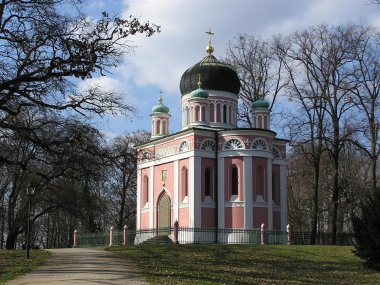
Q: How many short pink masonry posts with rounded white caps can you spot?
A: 6